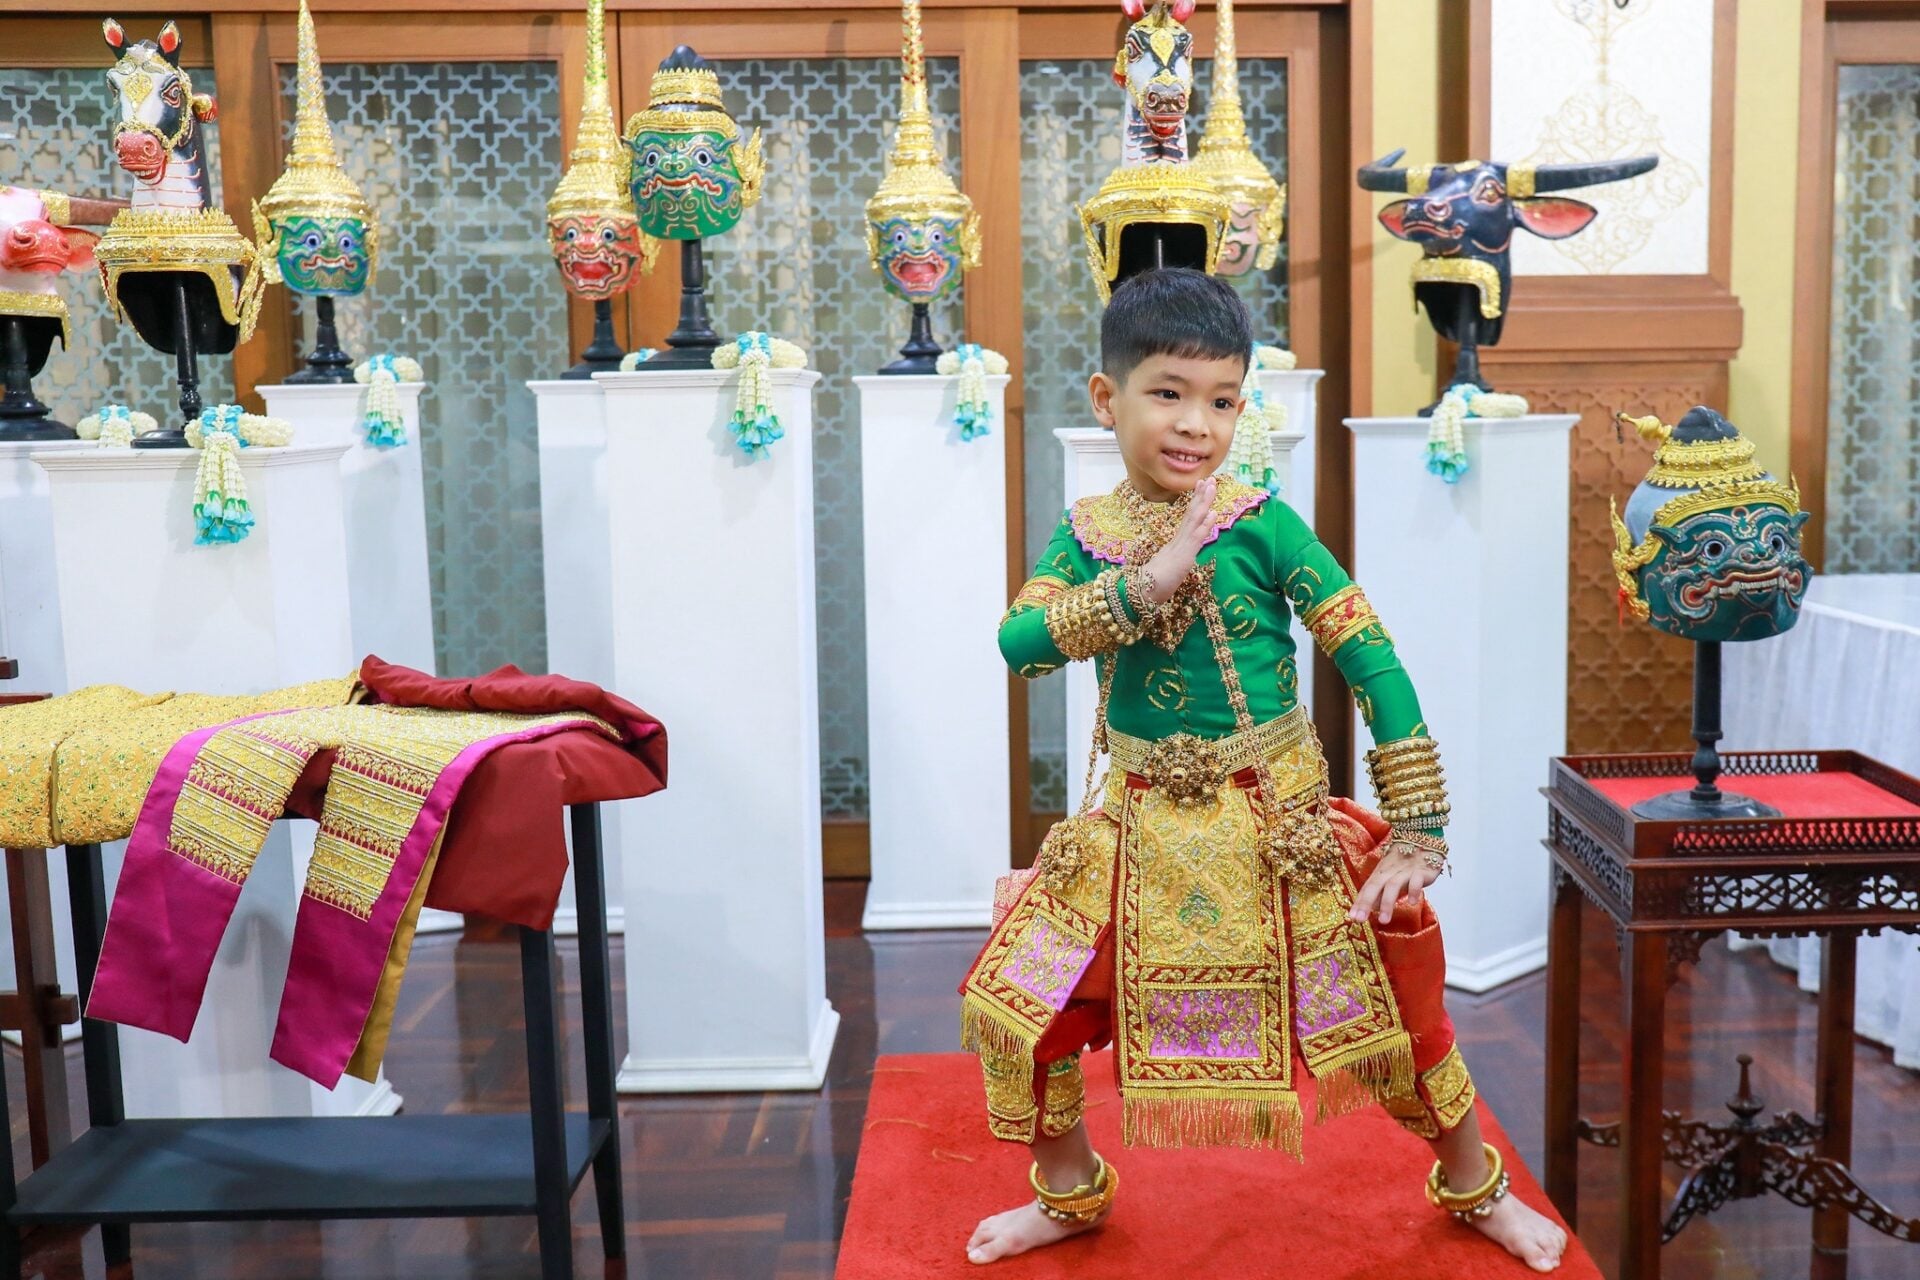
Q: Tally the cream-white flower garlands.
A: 9